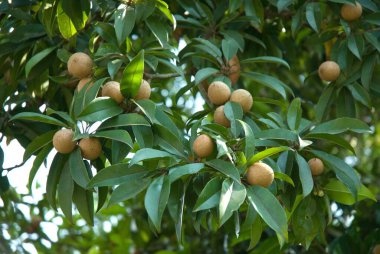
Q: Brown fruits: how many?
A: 15